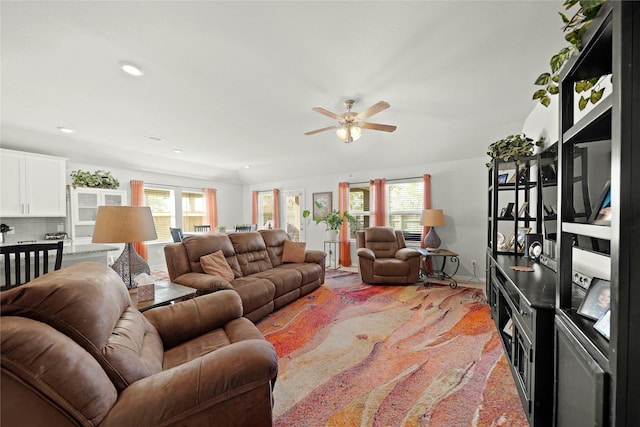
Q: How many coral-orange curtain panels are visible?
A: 7